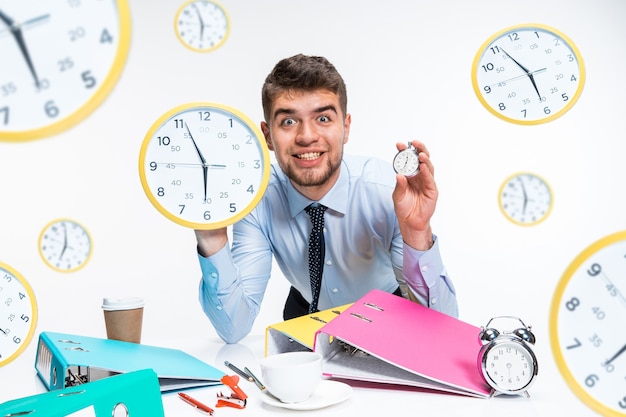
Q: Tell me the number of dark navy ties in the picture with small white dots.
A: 1